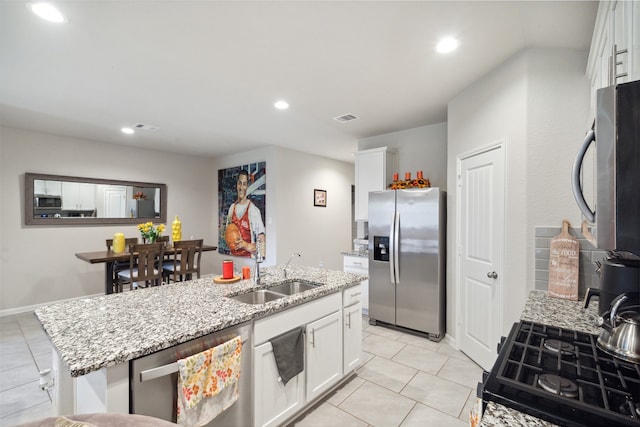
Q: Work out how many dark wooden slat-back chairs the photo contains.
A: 4